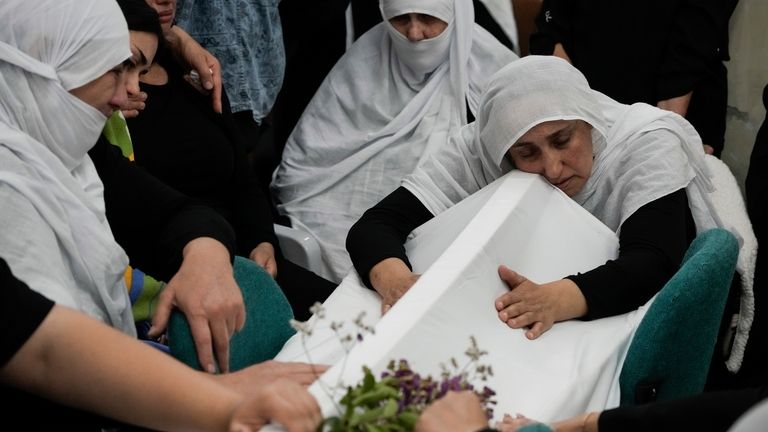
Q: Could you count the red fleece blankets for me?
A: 0